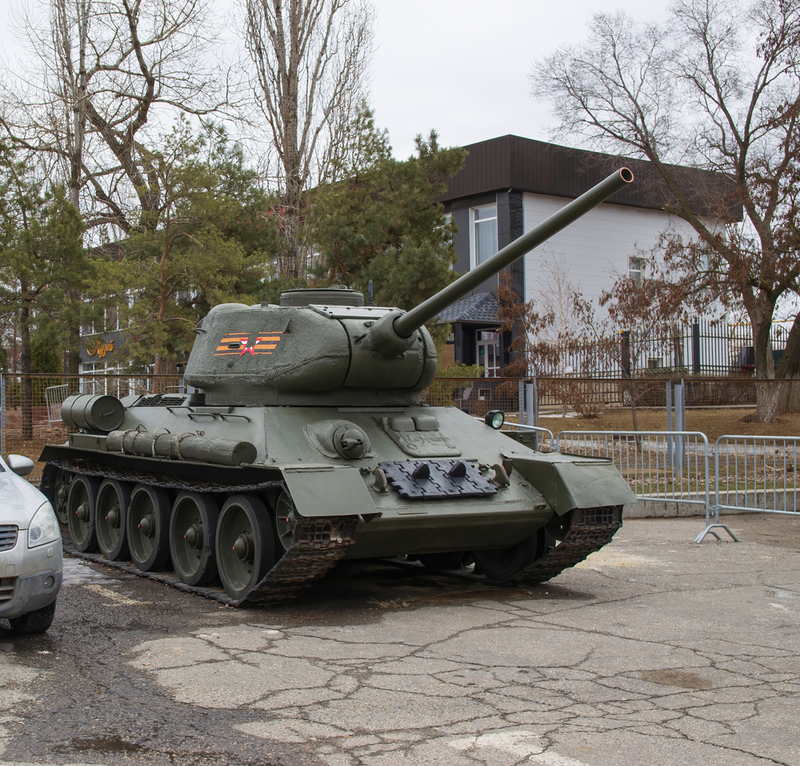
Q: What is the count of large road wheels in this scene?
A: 5